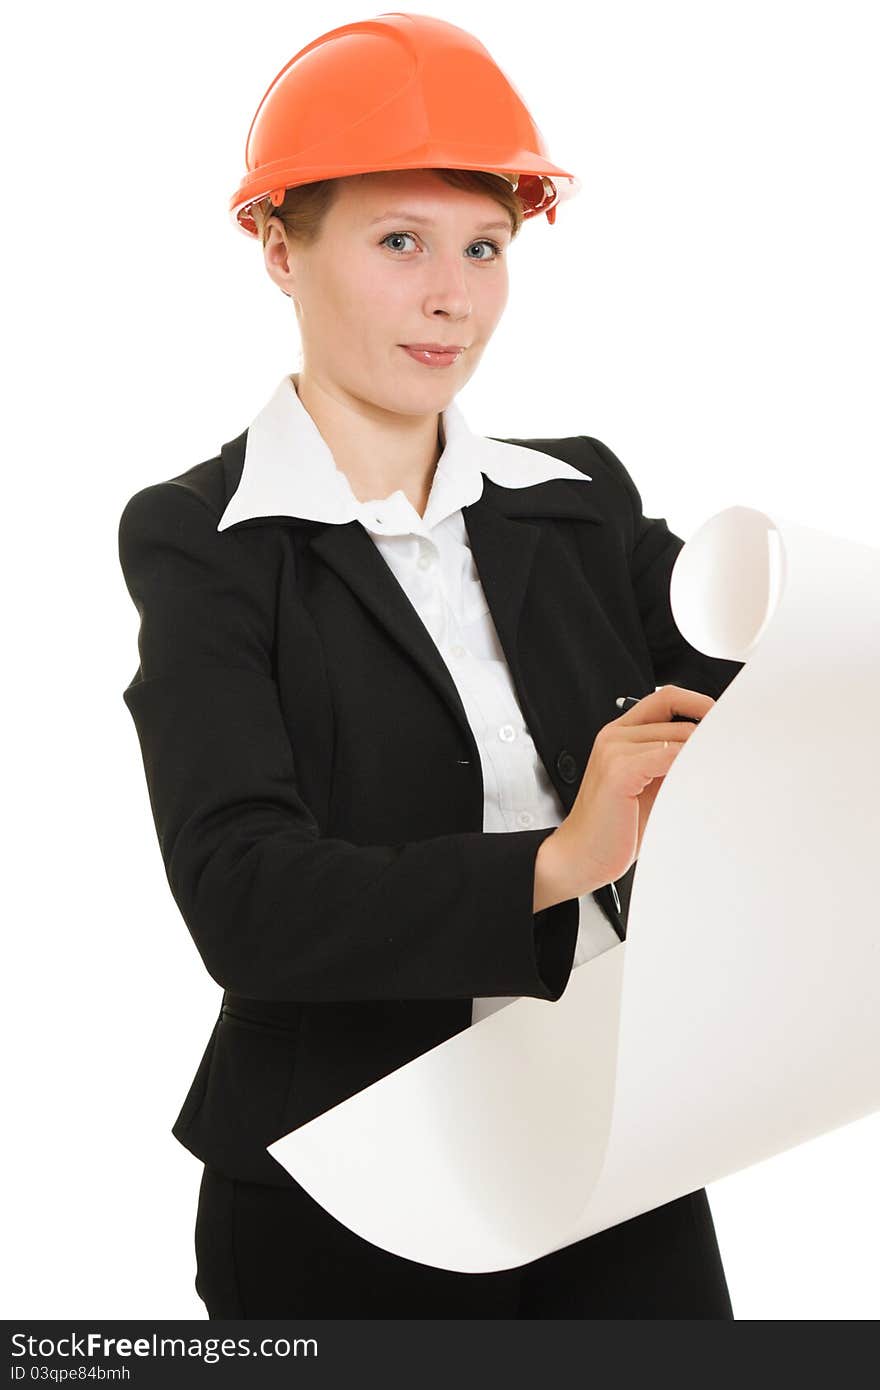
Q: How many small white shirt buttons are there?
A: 4